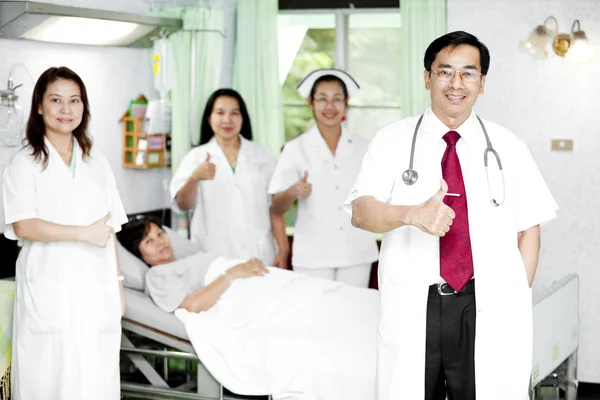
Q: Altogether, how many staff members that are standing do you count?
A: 4